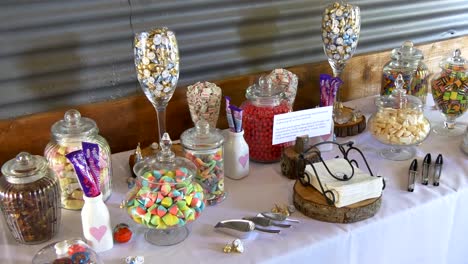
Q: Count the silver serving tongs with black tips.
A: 3